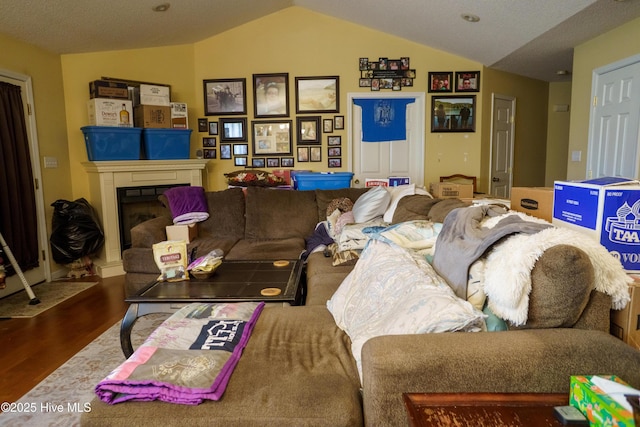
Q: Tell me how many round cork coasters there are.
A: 2